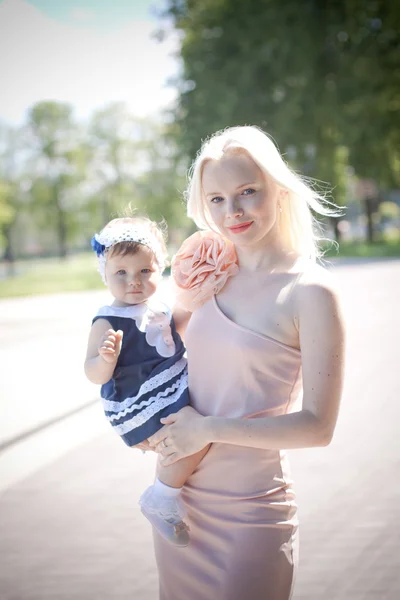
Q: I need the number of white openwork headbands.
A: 1